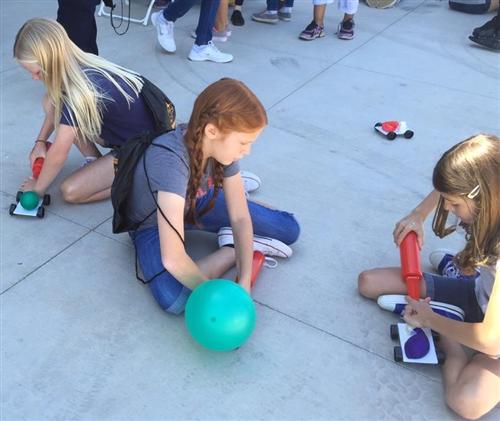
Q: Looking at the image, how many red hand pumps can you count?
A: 3